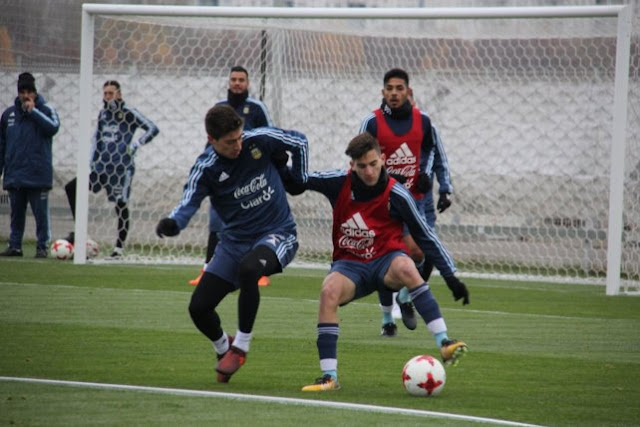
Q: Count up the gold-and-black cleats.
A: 2